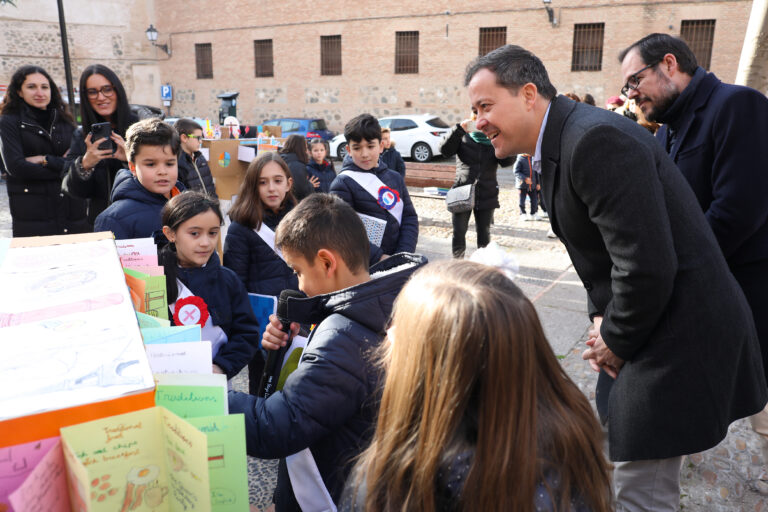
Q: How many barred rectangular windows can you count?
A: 7